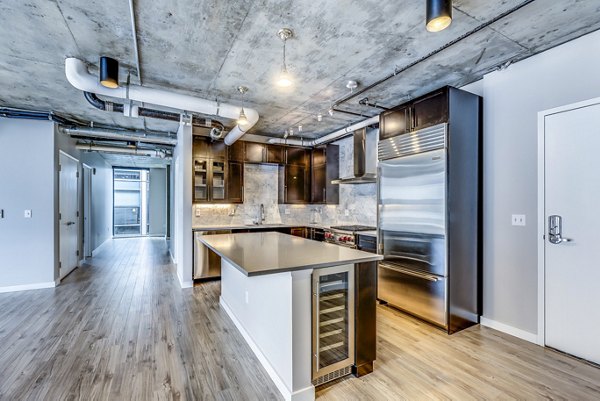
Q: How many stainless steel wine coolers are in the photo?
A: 1